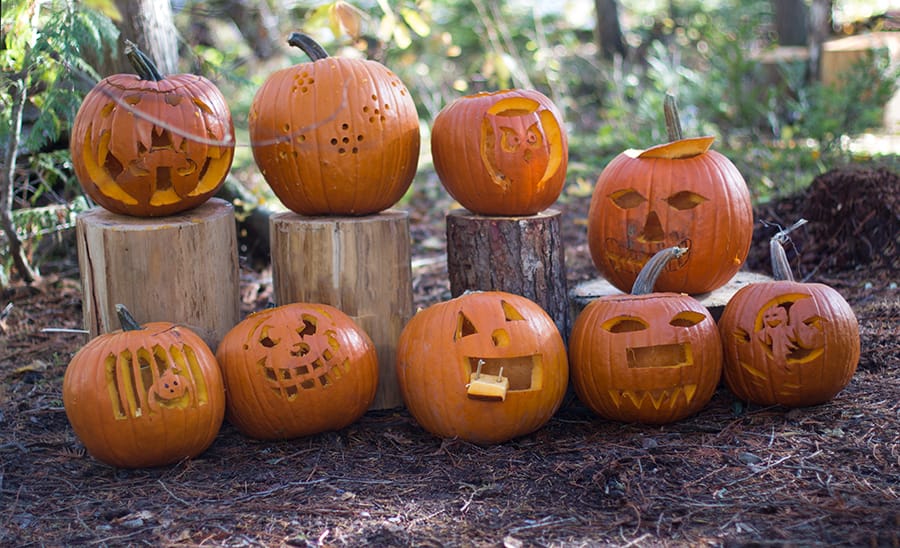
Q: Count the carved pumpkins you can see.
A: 9